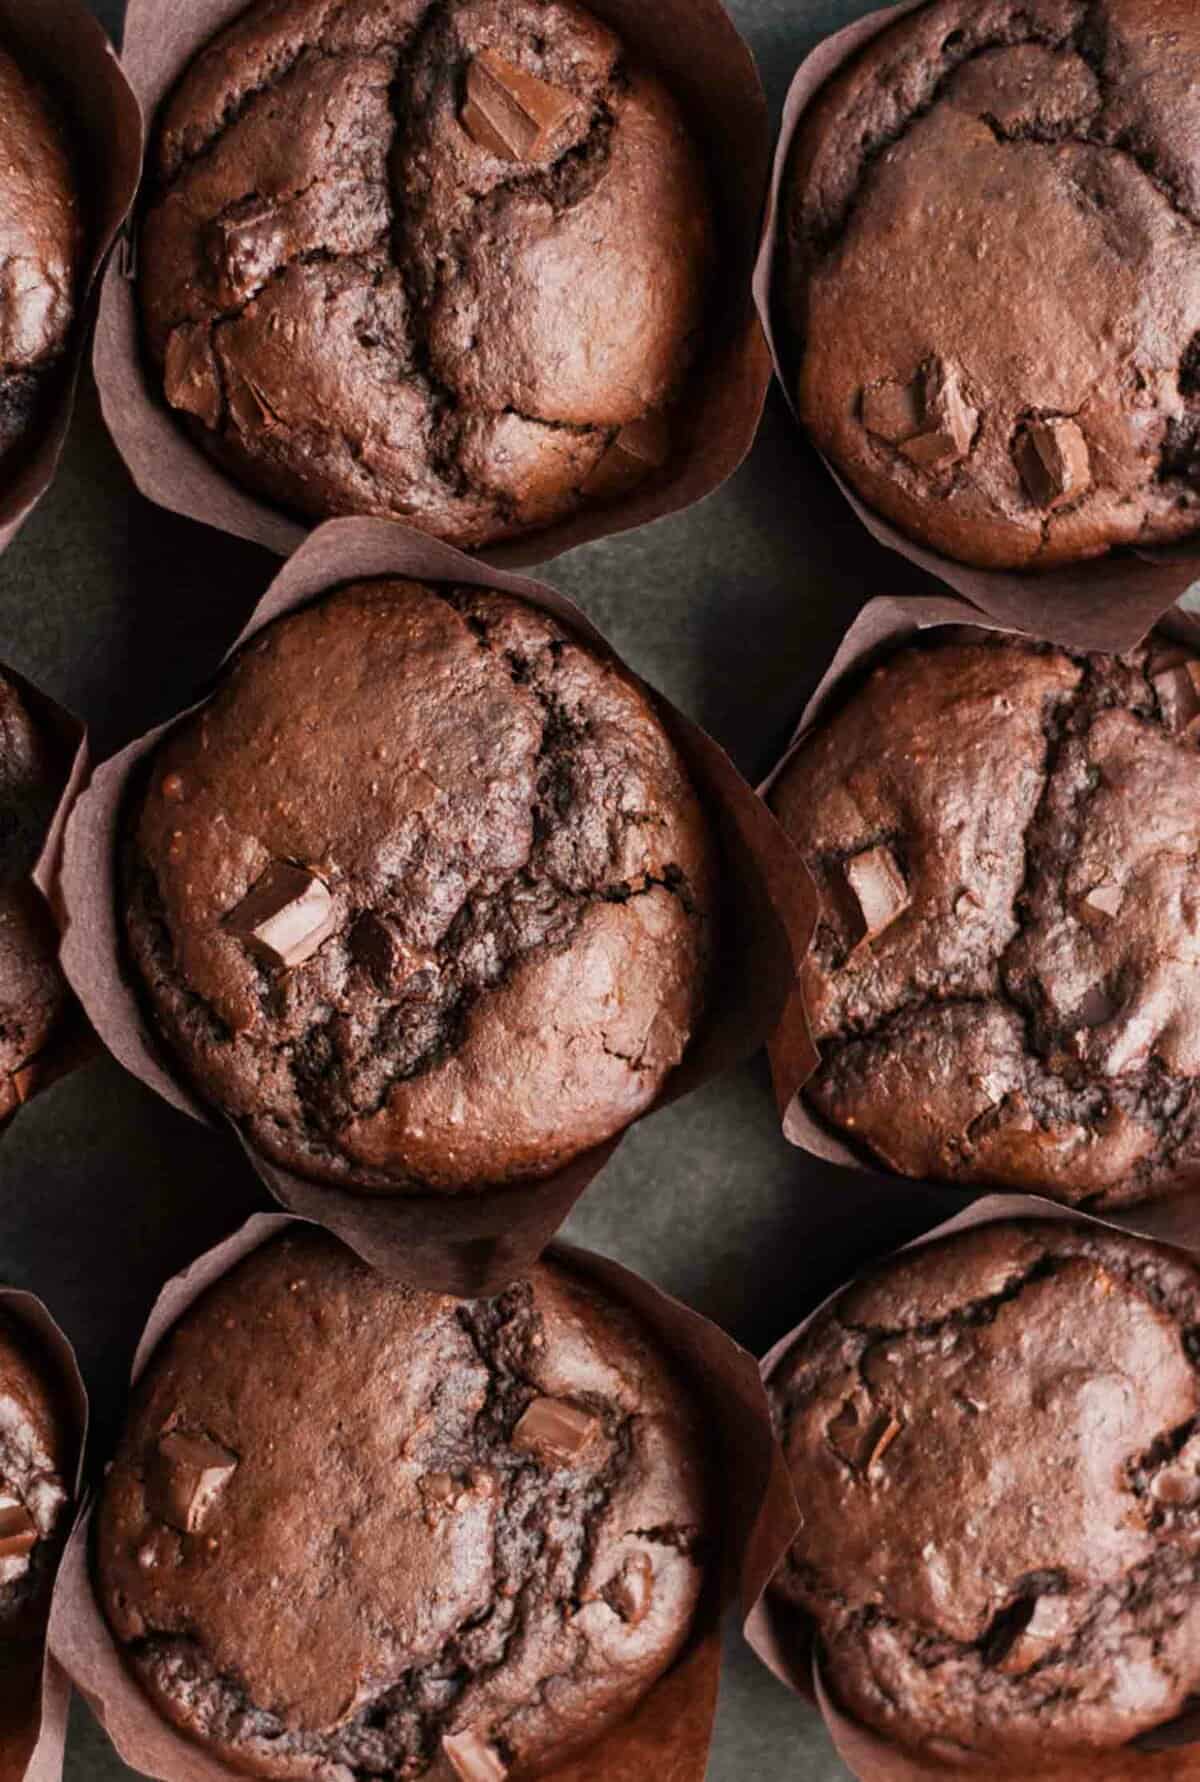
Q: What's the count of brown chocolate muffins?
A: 9